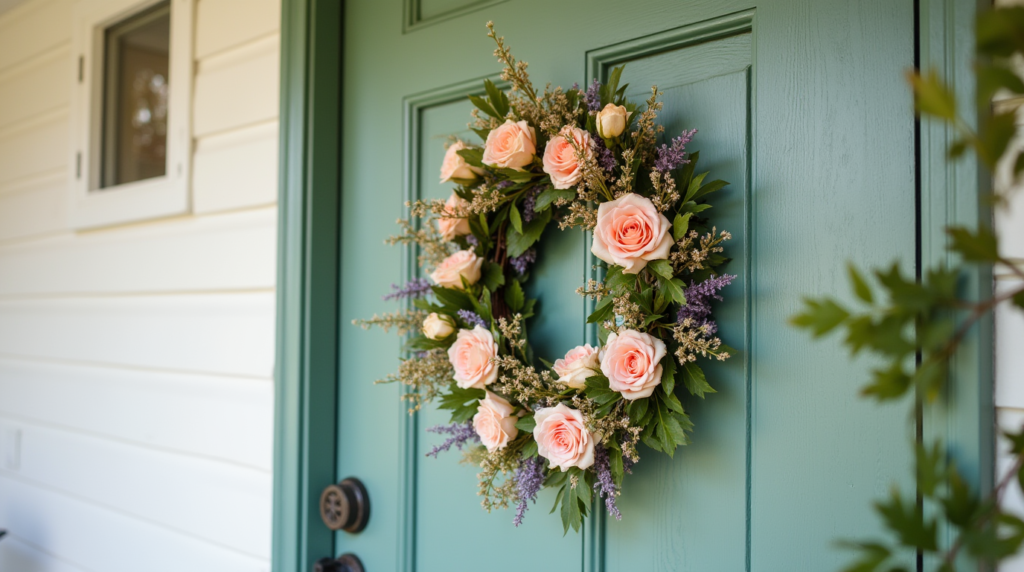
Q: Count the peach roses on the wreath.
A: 11